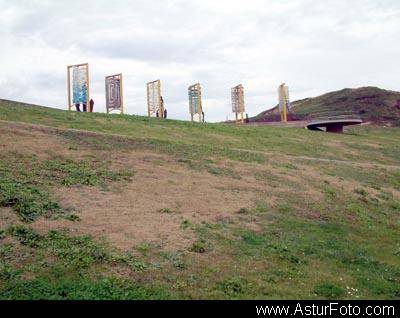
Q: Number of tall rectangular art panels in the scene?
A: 6